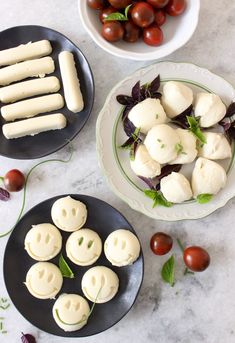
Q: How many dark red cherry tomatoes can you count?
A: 13